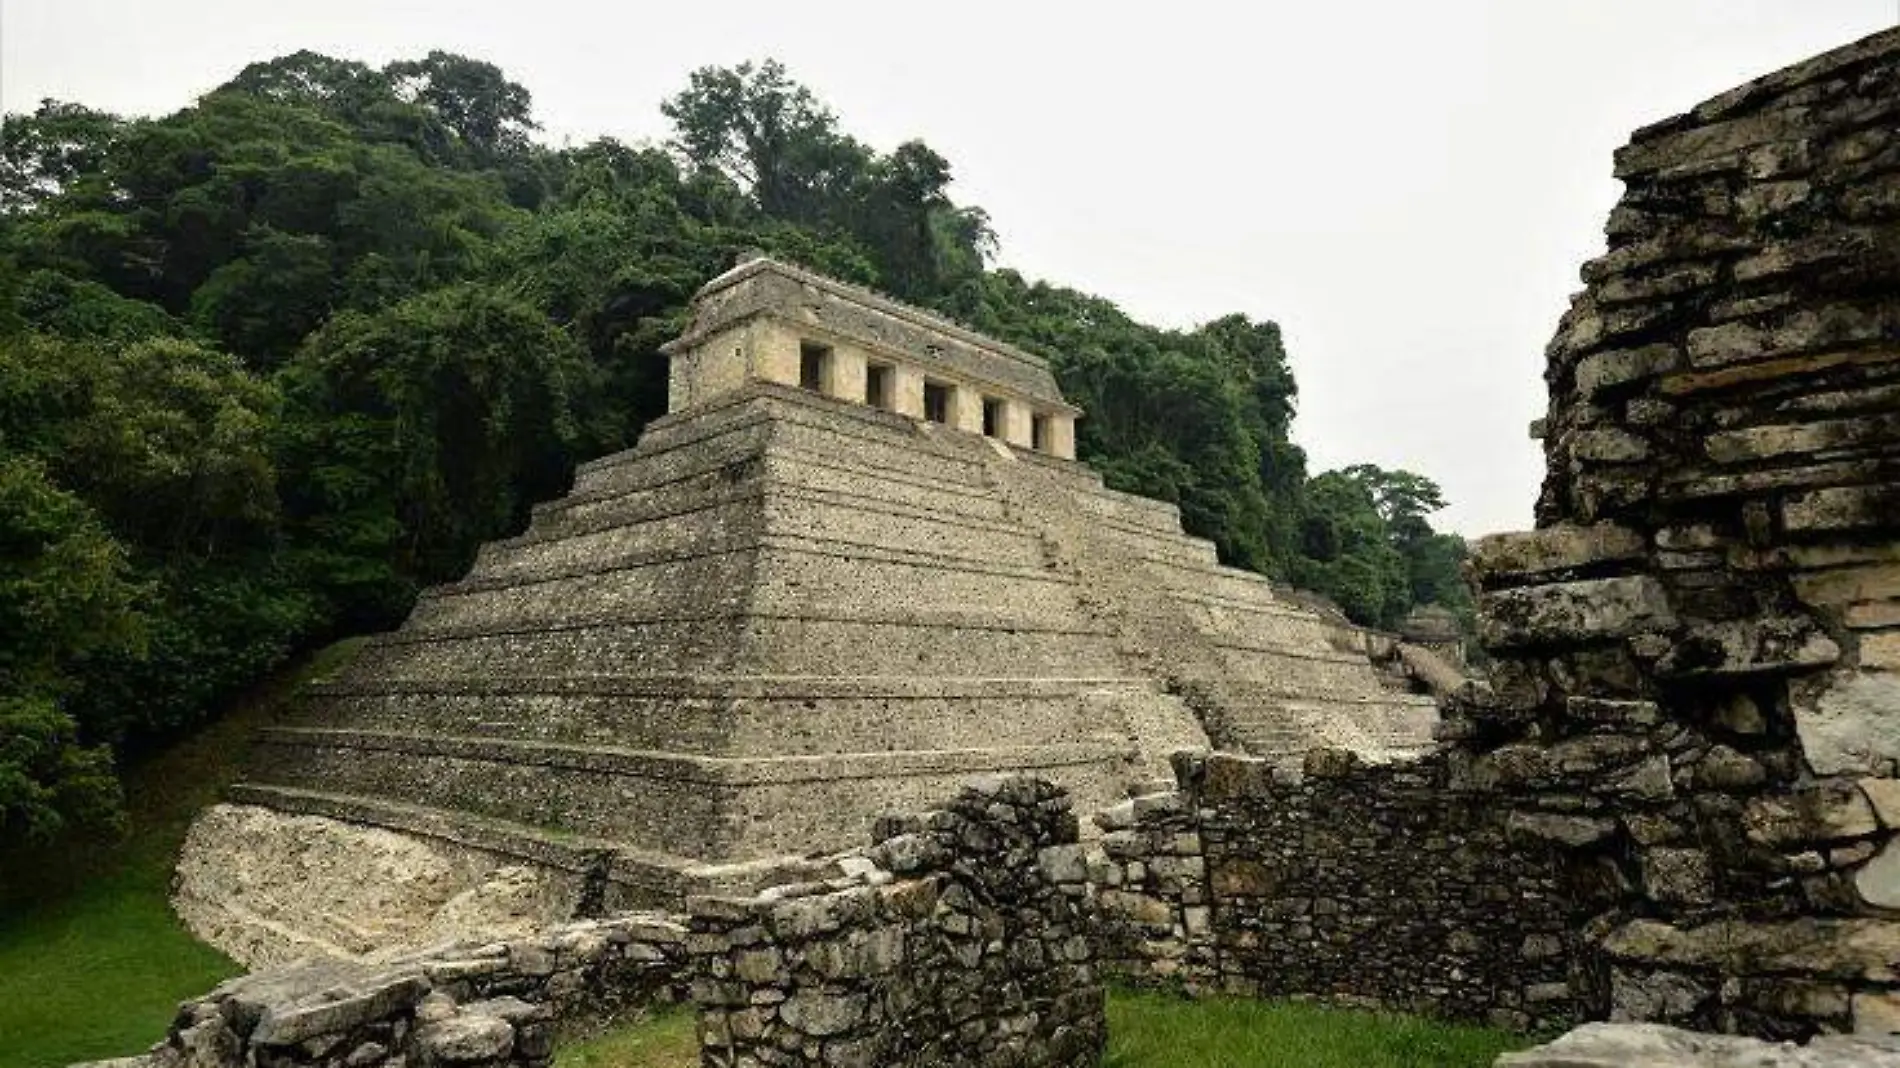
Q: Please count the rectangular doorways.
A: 5